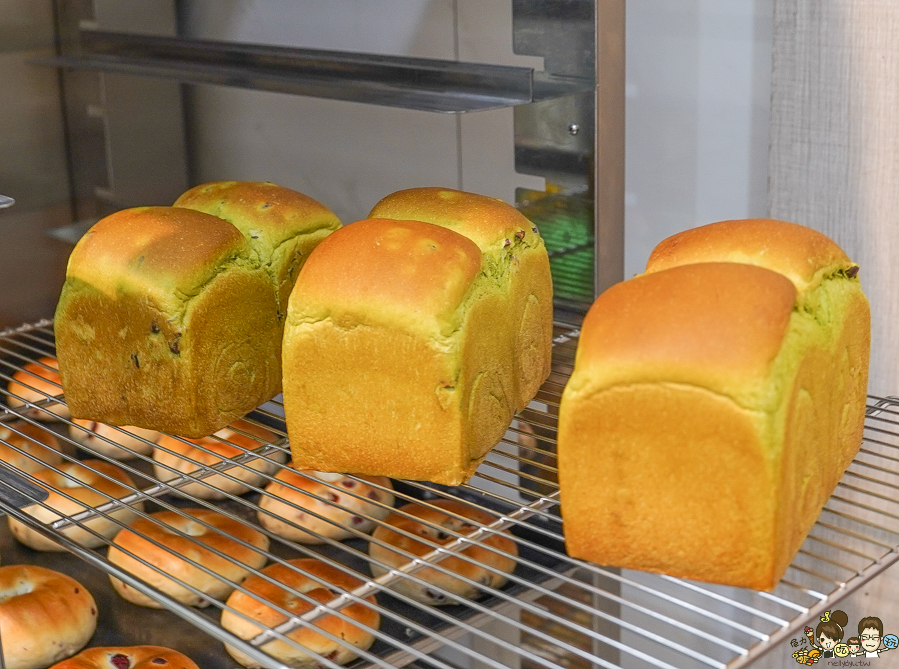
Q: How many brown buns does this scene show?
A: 11